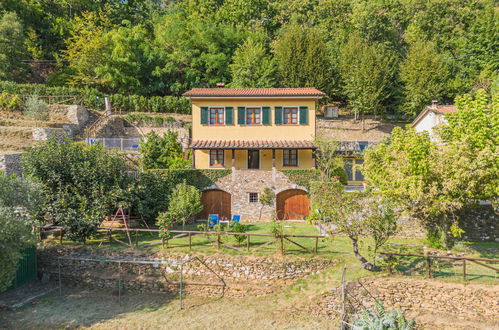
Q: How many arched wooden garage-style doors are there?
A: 2